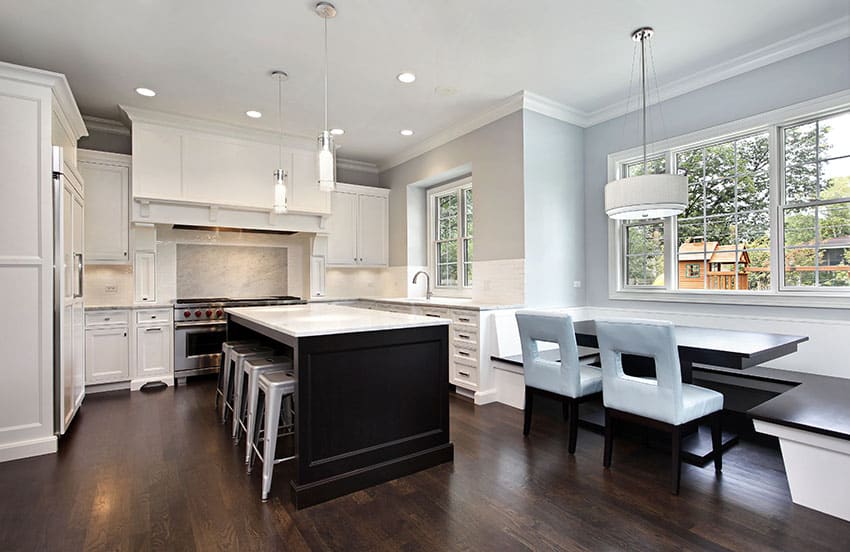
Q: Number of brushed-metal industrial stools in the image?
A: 4